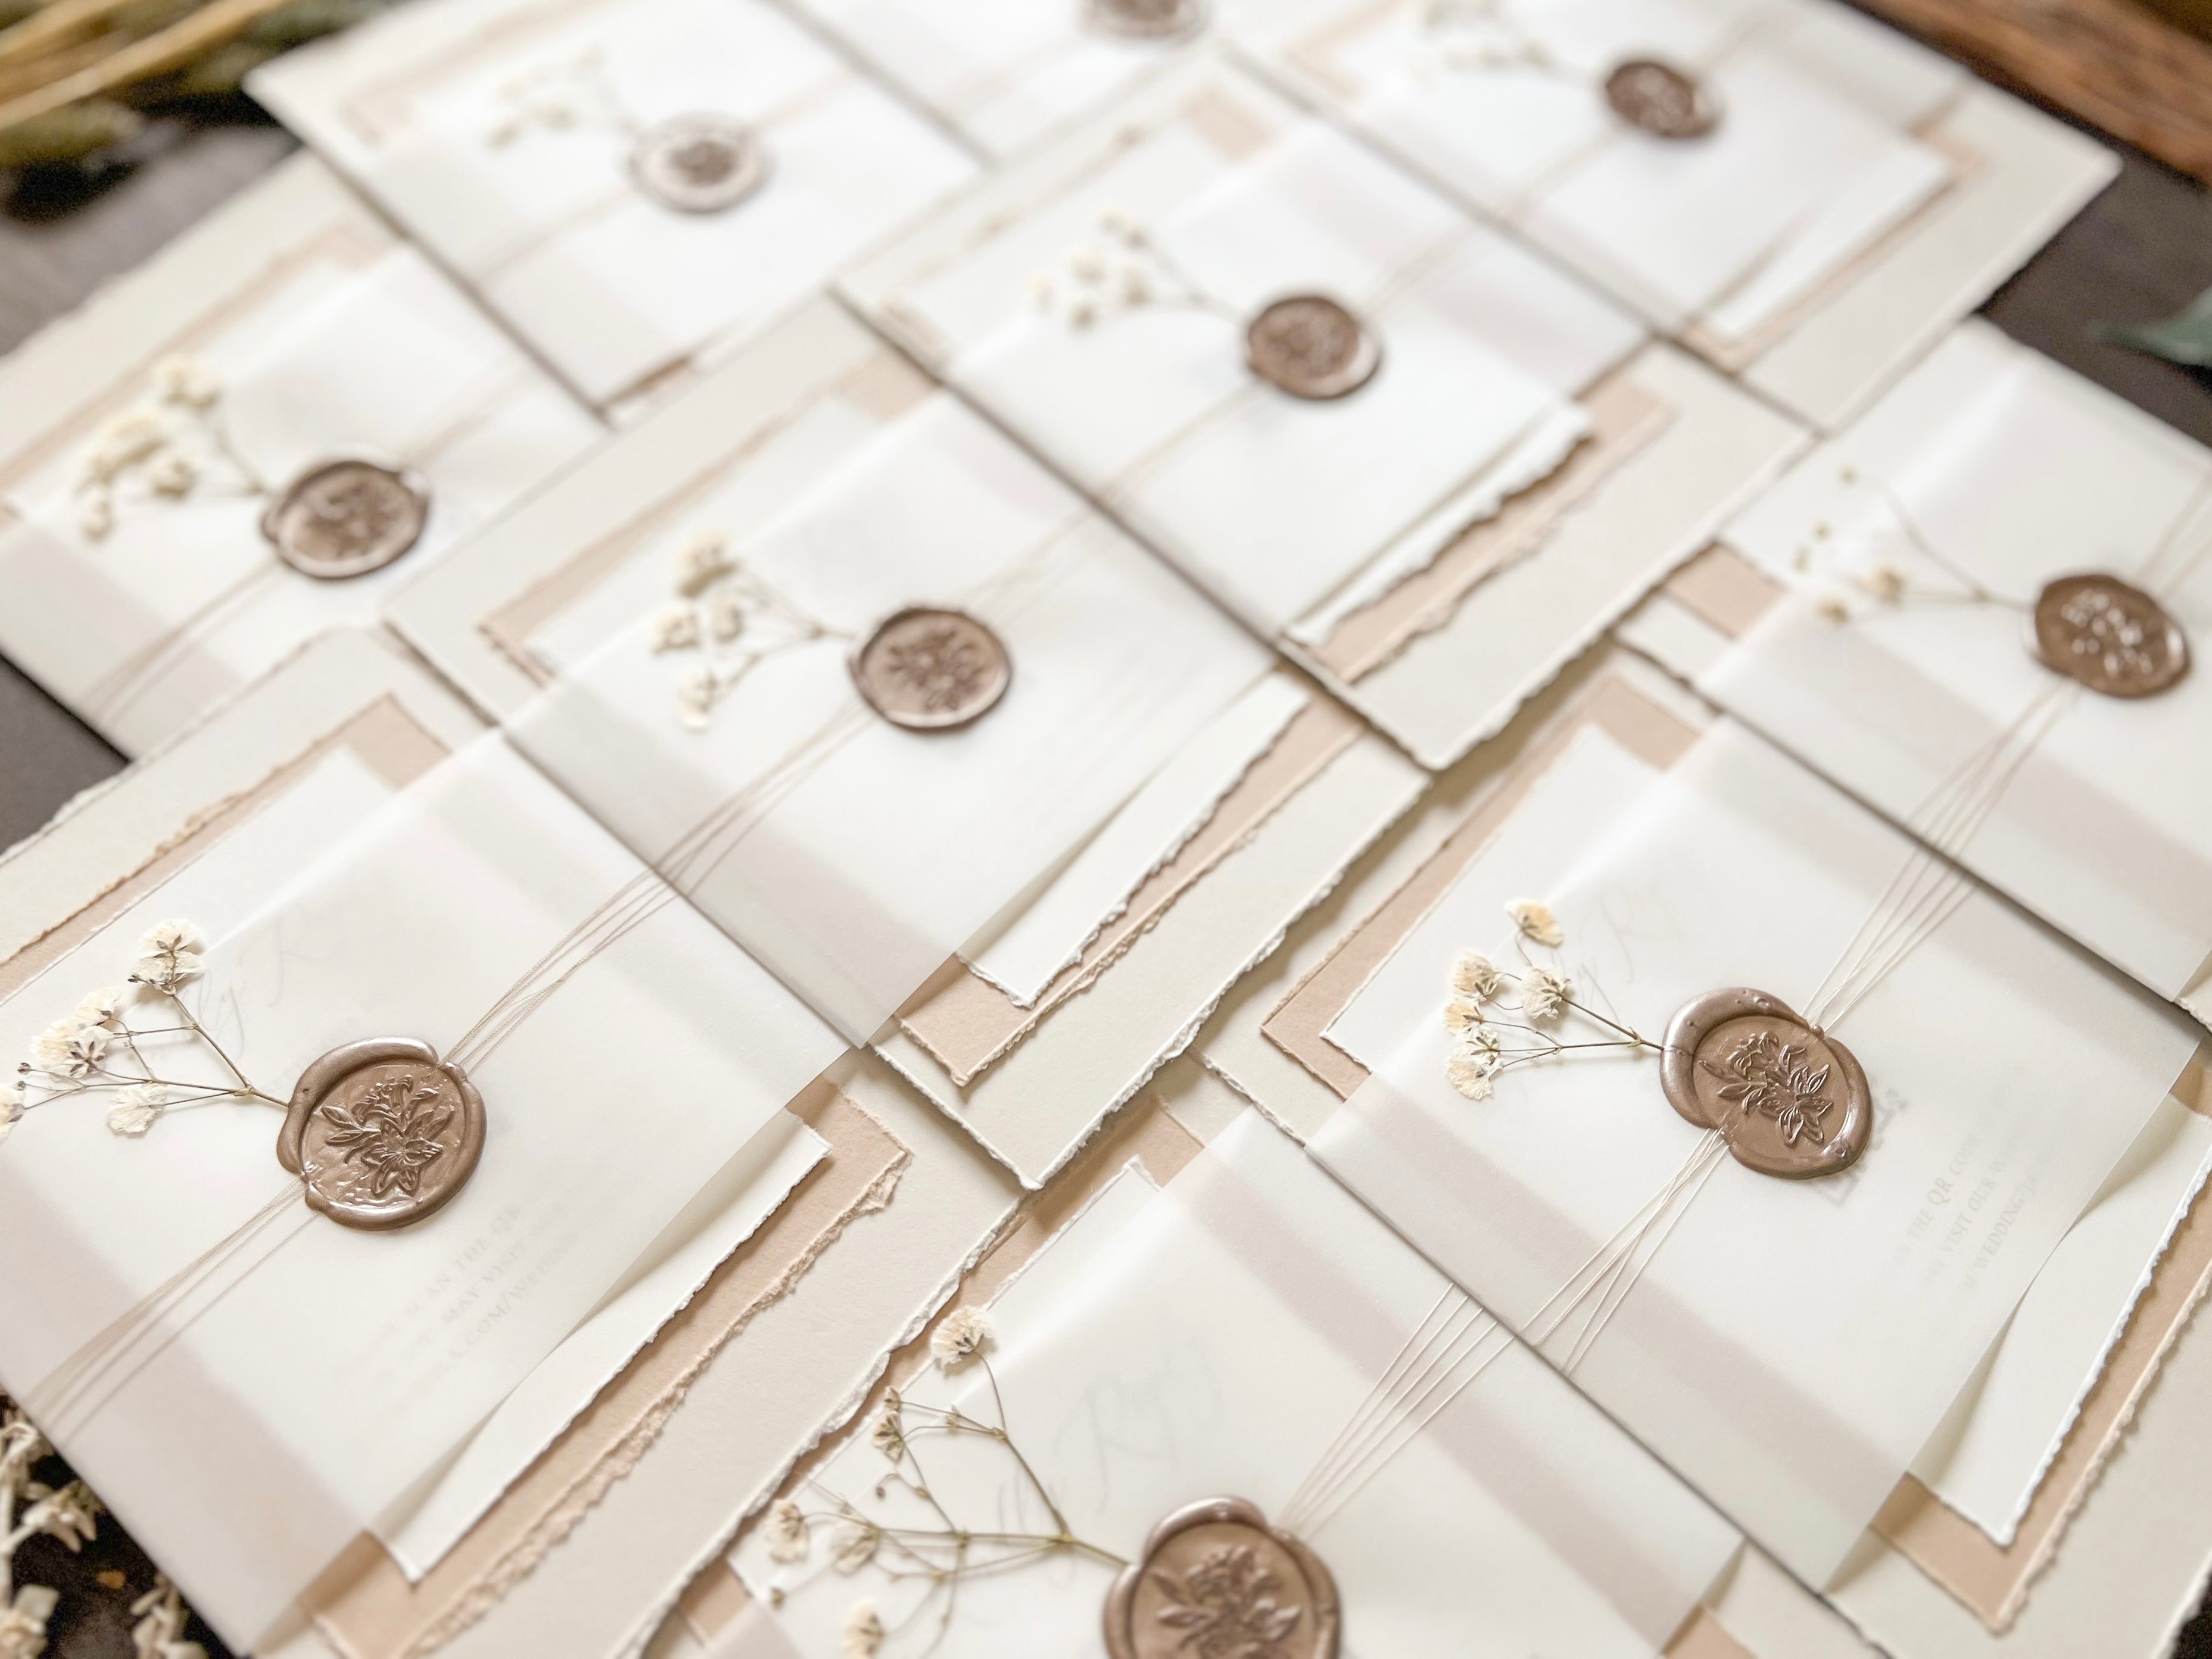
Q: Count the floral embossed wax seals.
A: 10